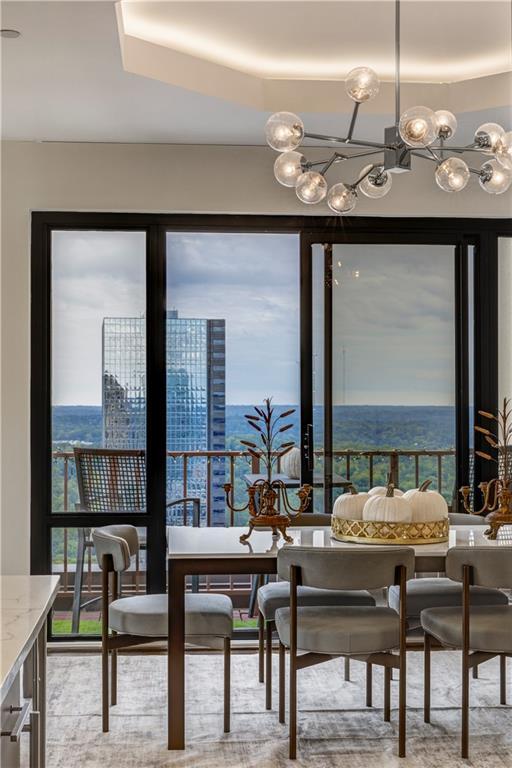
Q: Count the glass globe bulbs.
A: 12